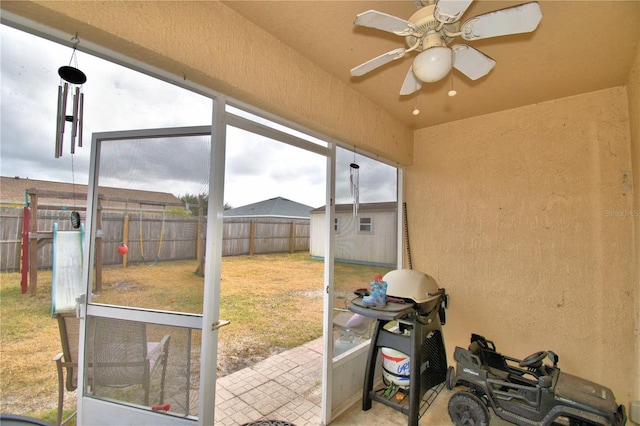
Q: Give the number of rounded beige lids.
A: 1